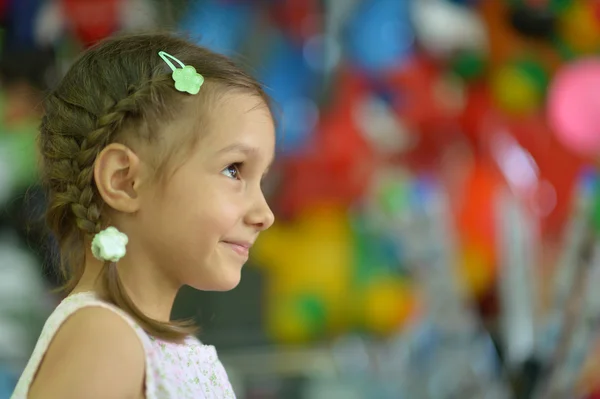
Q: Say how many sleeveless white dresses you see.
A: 1